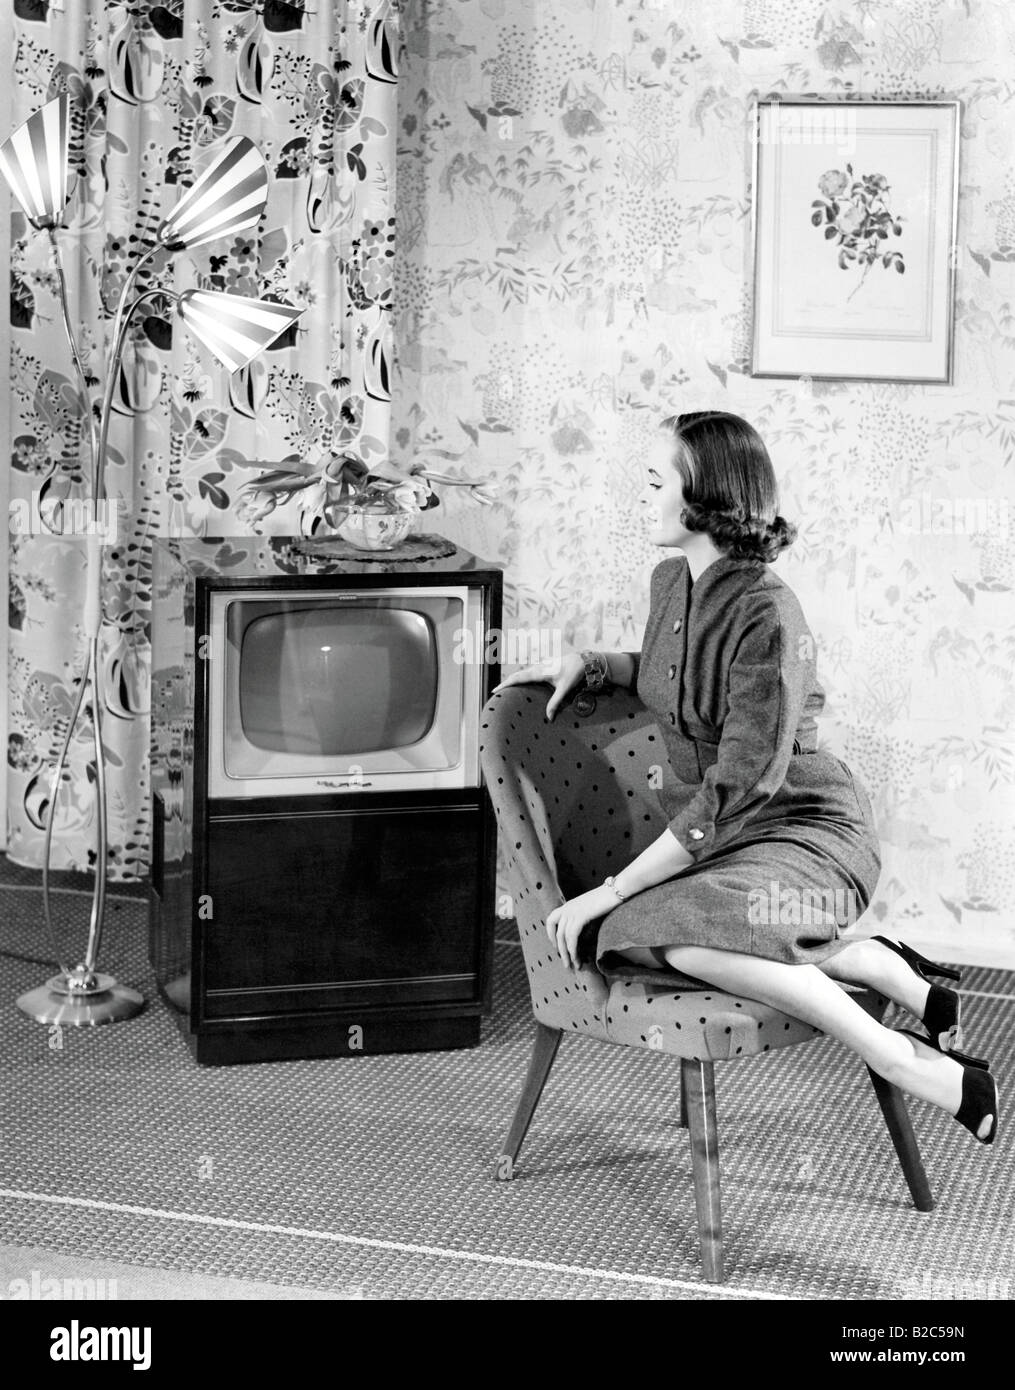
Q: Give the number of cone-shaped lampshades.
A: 3